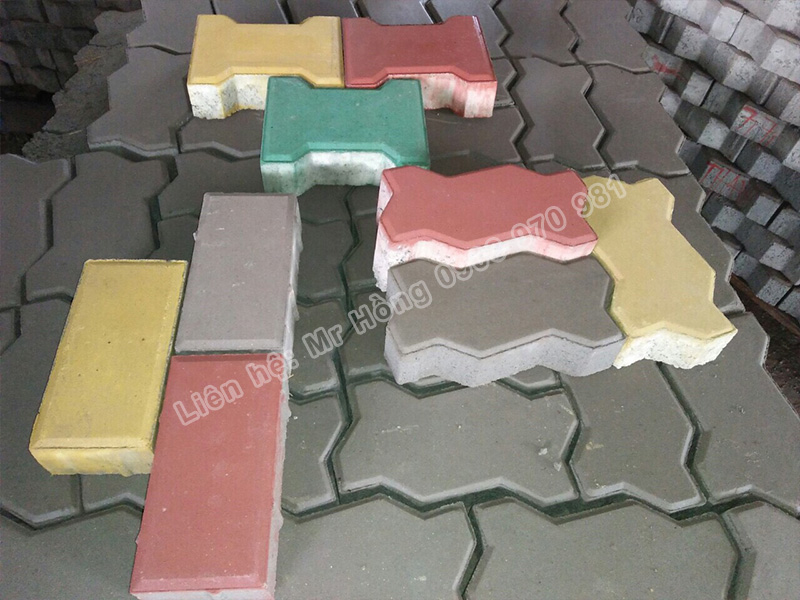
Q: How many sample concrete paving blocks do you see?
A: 9